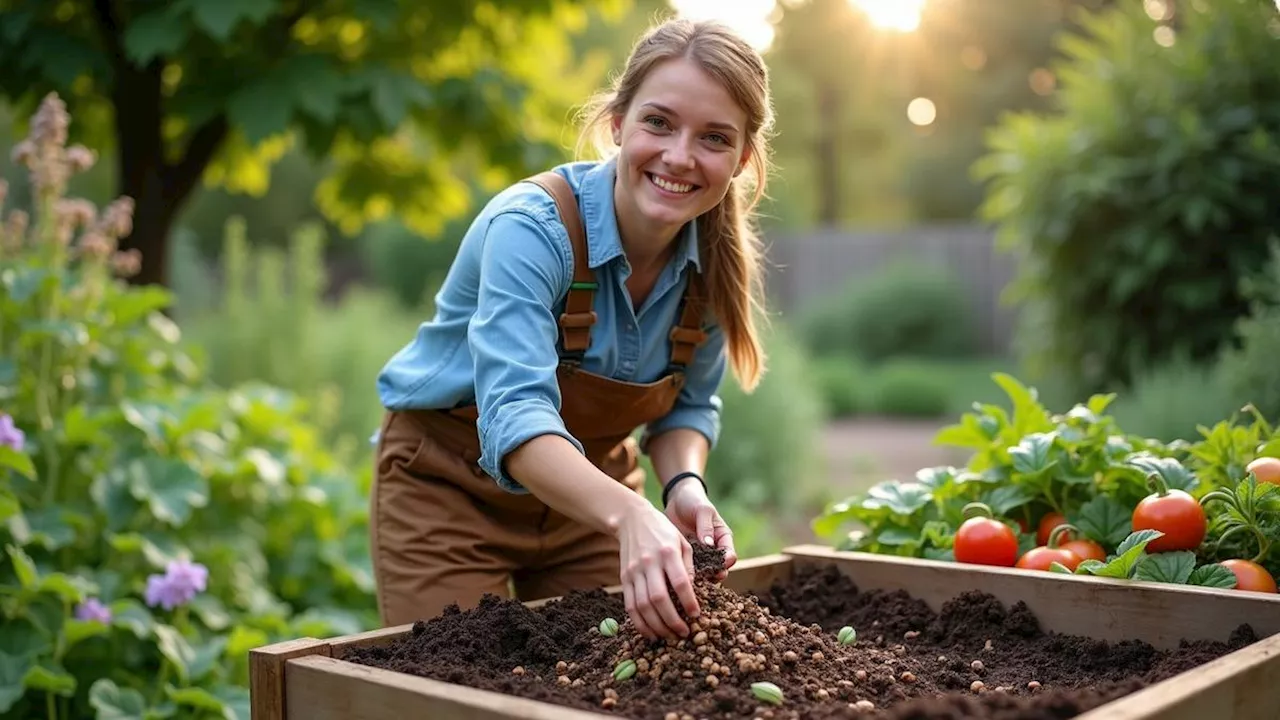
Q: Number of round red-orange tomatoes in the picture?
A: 7